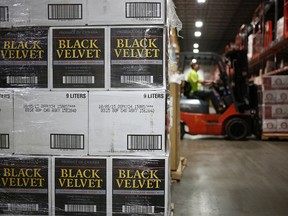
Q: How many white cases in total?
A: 6